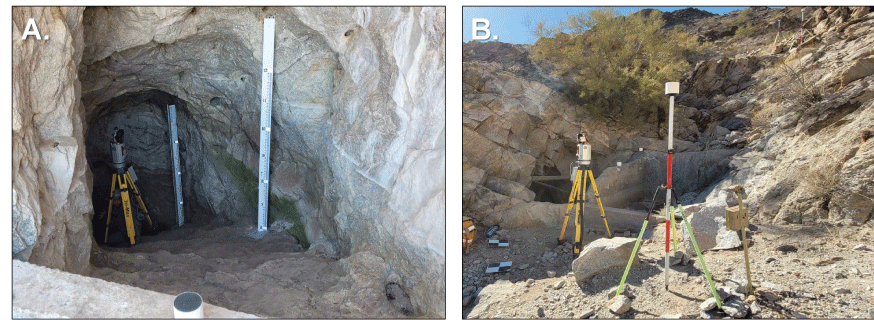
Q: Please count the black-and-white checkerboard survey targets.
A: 2